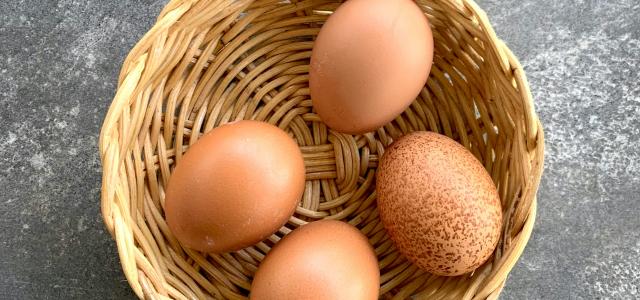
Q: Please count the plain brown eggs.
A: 3